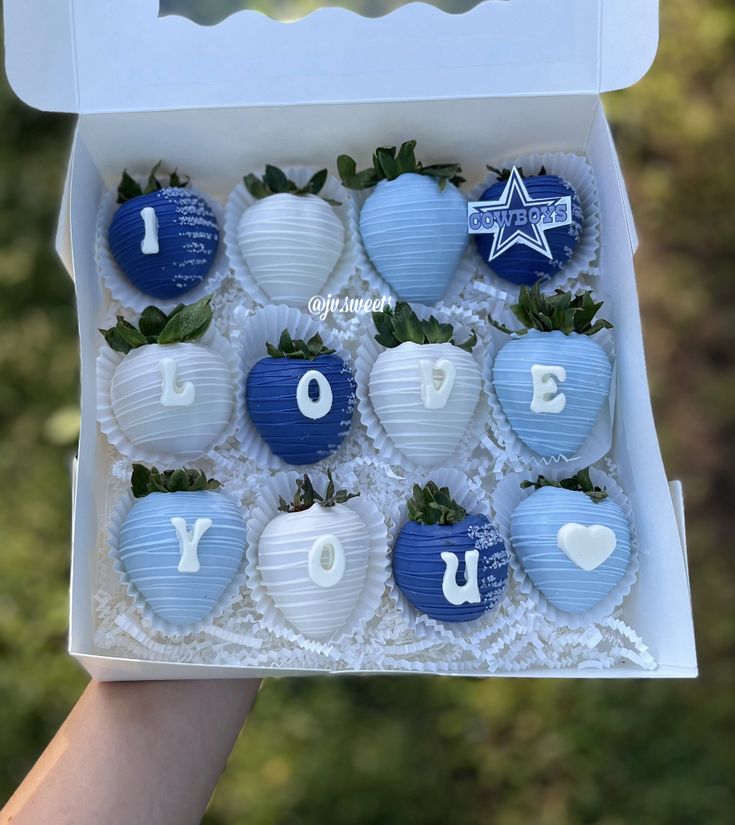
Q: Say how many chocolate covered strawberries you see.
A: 12